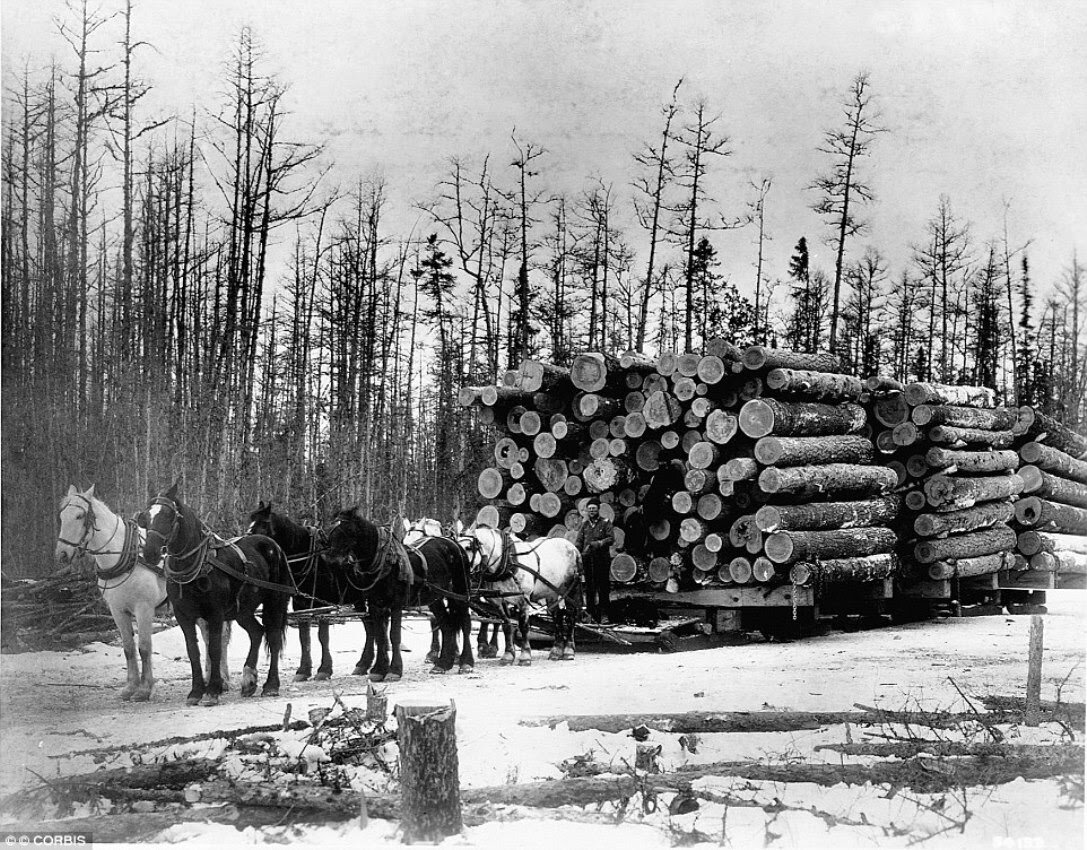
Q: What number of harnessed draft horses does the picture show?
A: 6